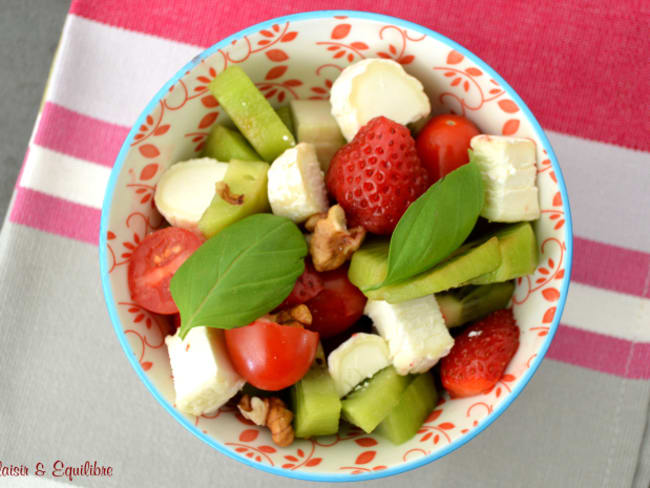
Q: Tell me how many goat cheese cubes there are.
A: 7